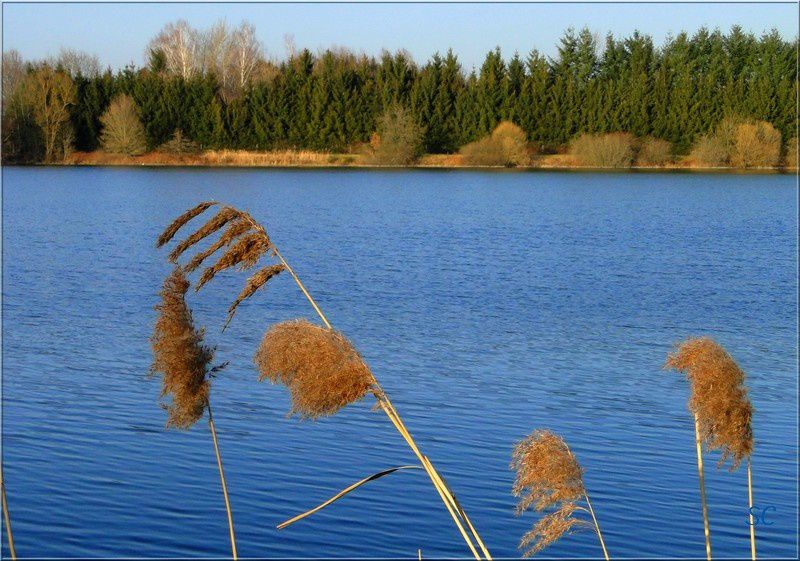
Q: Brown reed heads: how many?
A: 5